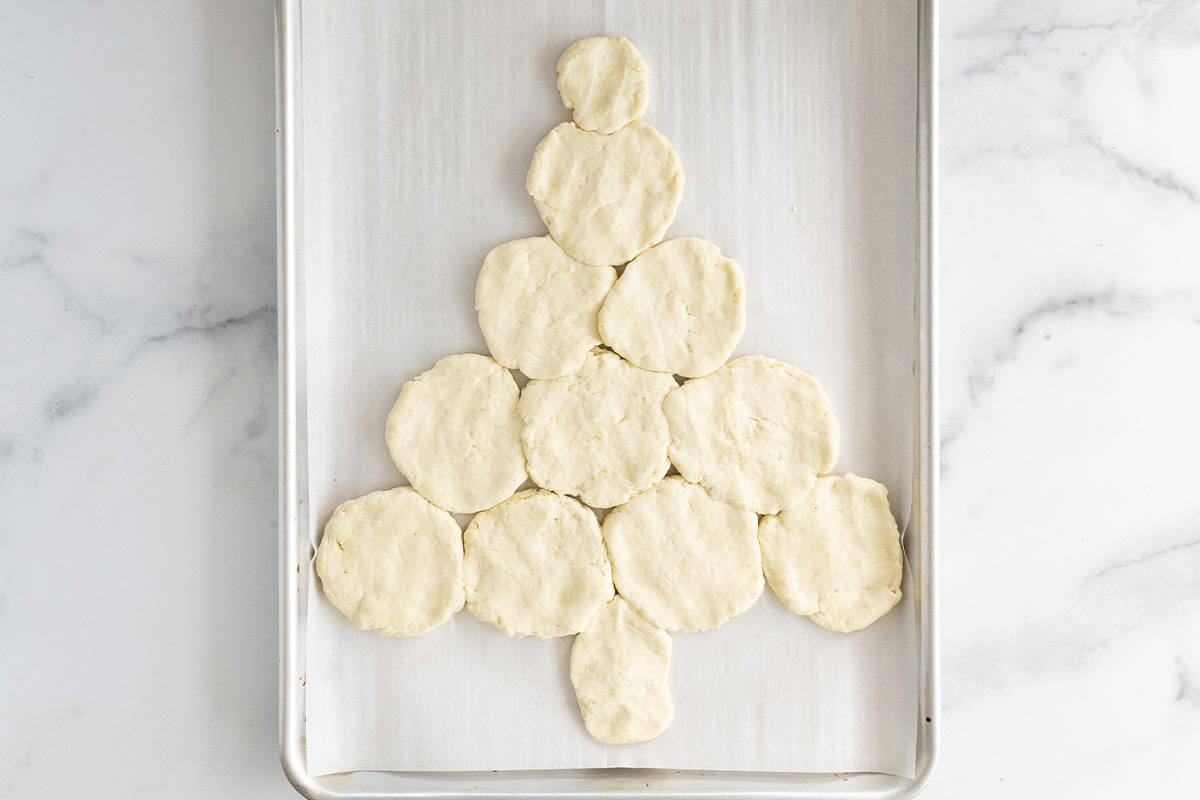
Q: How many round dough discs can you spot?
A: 11